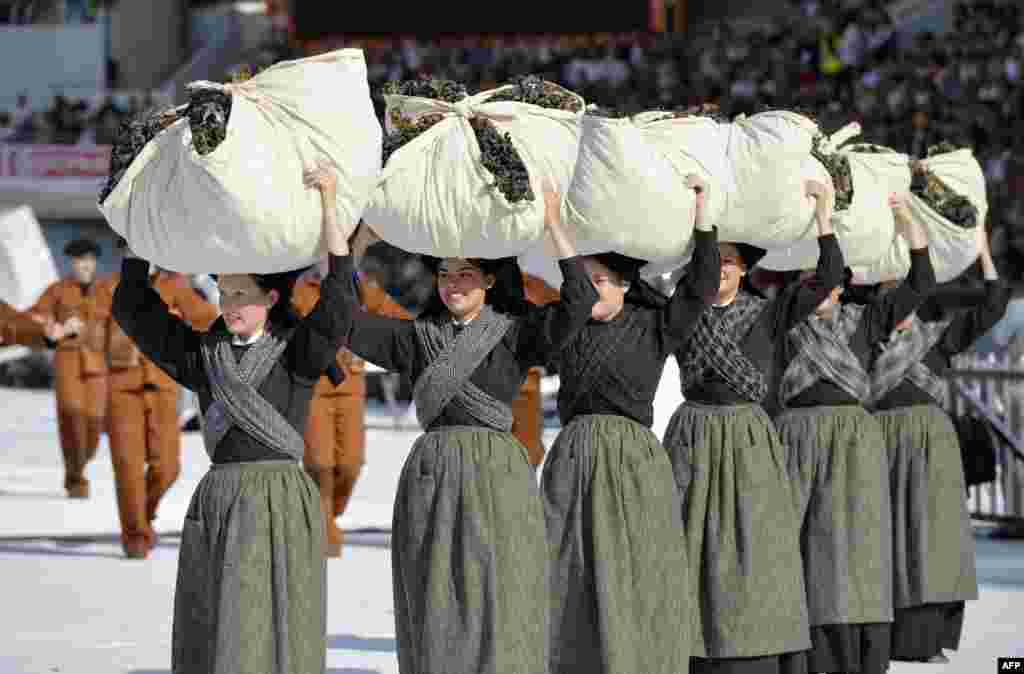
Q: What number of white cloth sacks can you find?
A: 6